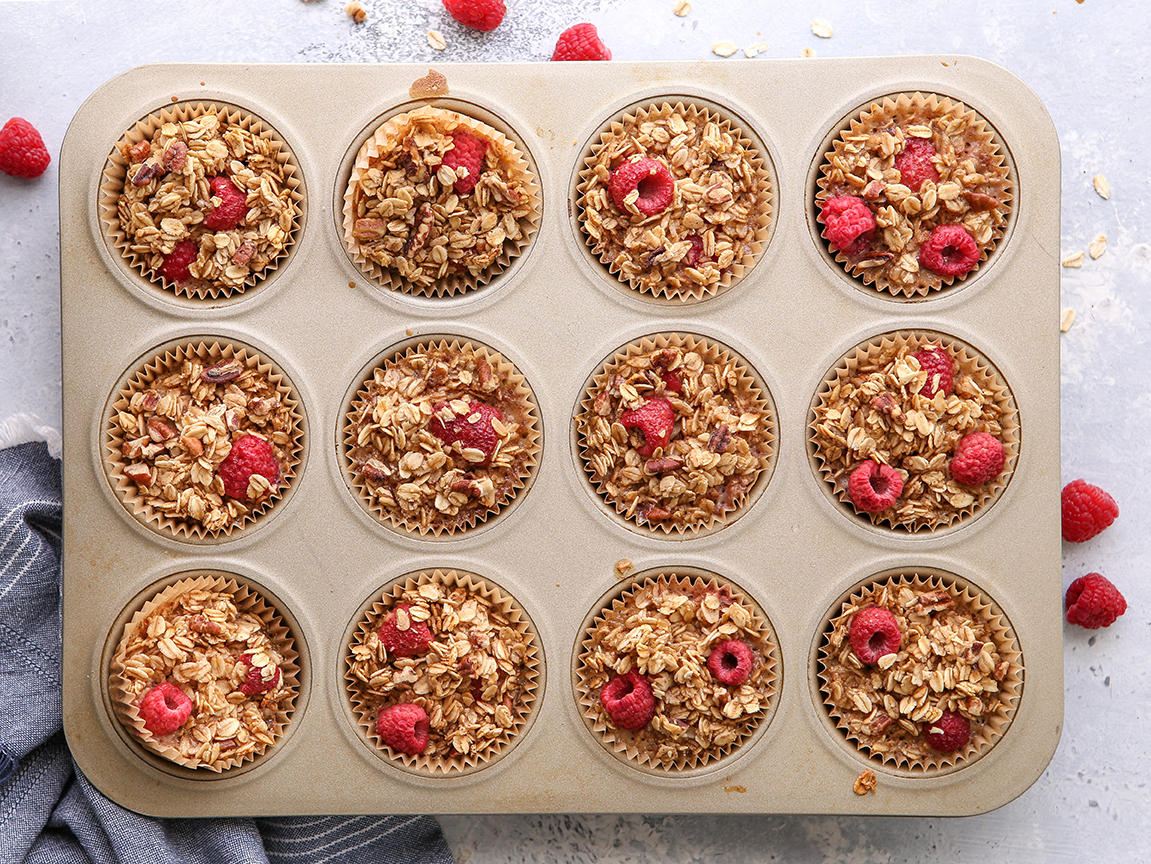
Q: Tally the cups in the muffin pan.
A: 12